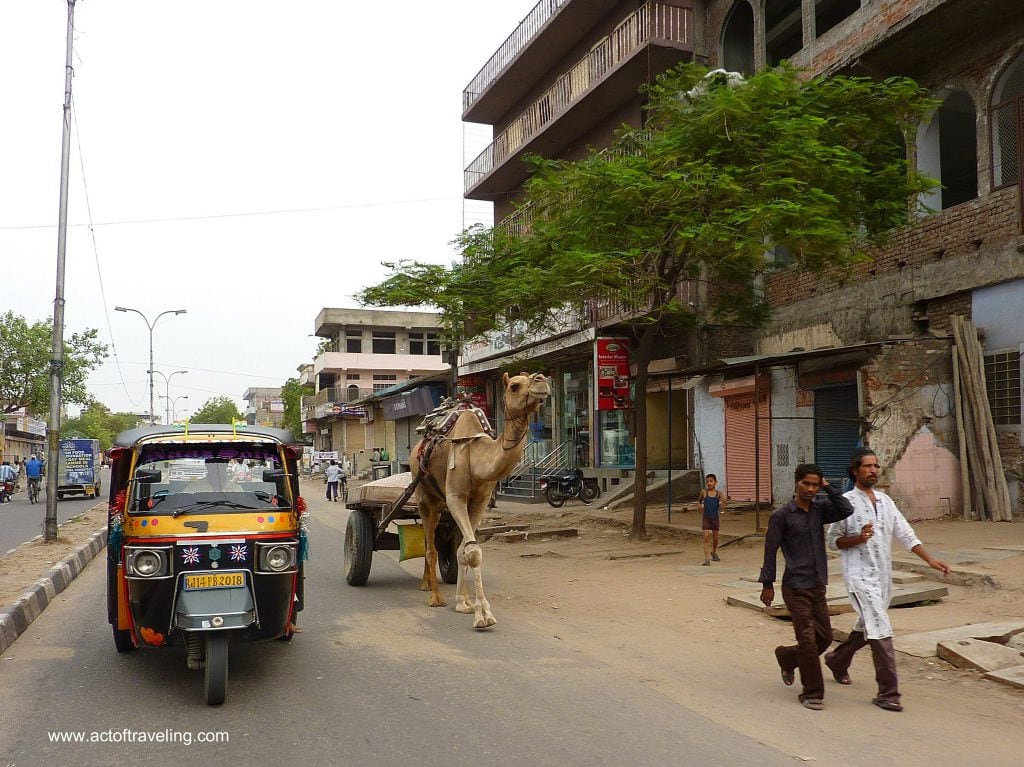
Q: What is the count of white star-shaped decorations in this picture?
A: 2